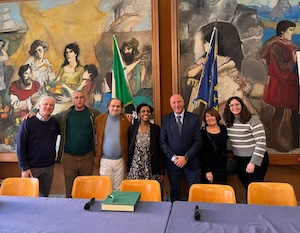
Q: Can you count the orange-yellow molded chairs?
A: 5